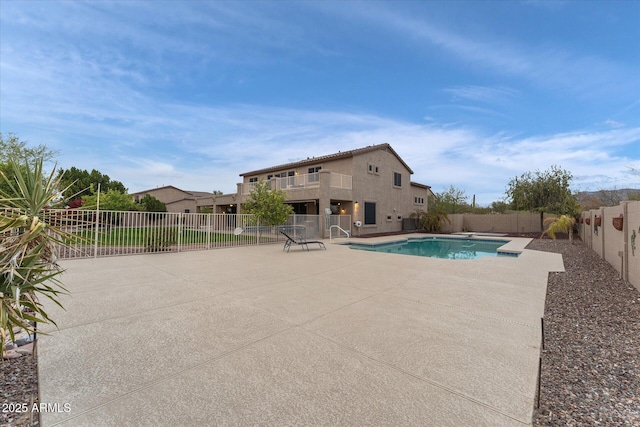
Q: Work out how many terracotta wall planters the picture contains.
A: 4